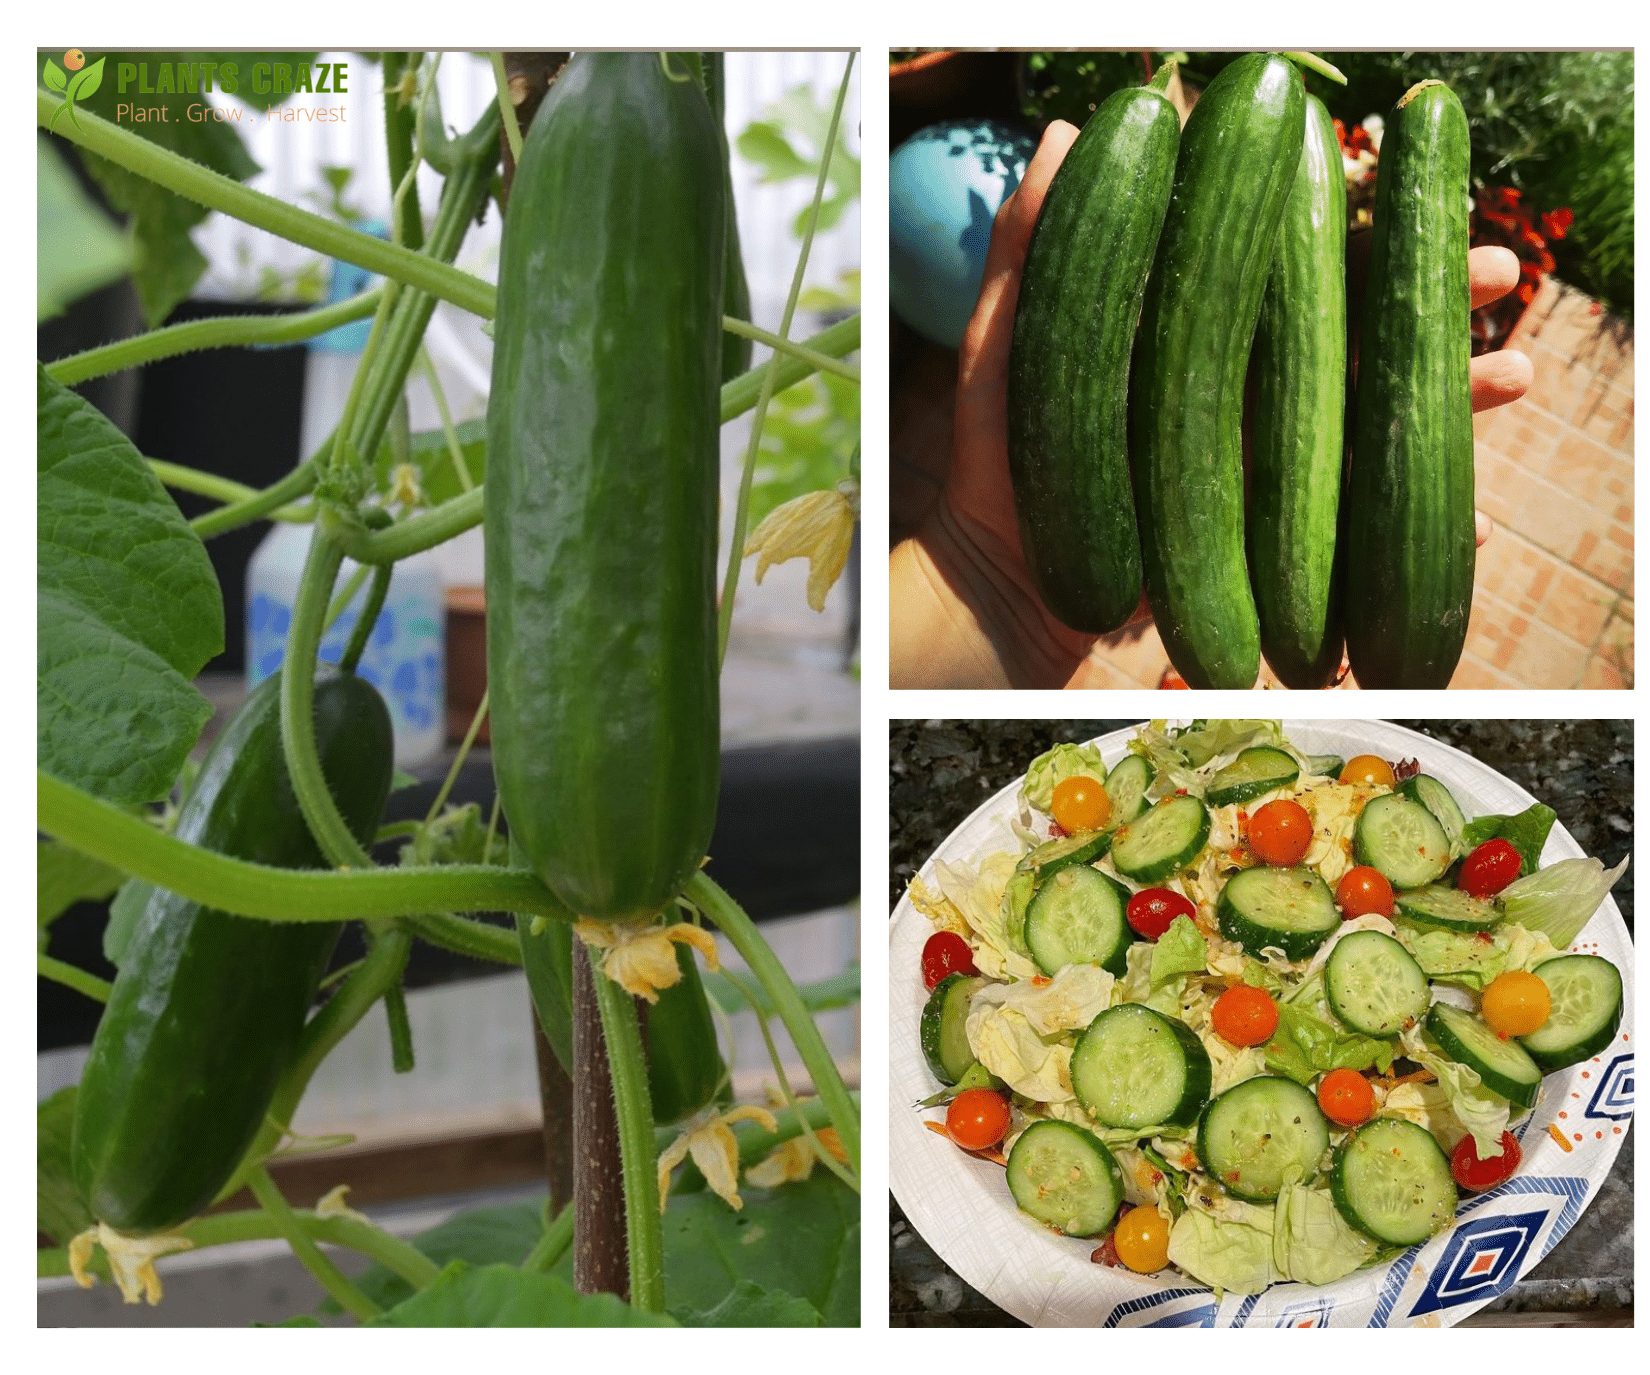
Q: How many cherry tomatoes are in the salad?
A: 13